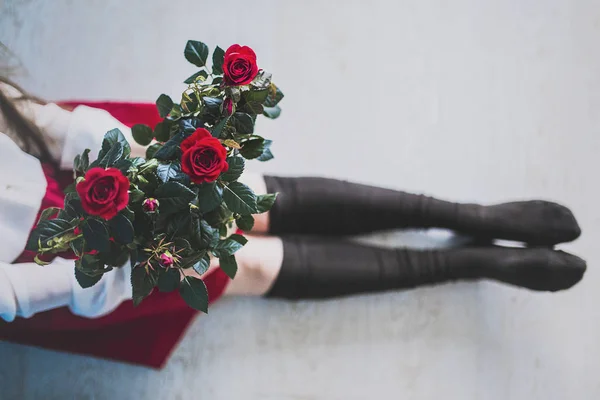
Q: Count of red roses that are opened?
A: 3